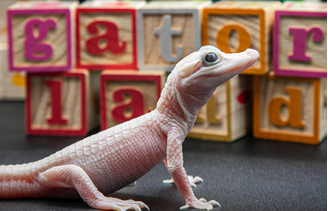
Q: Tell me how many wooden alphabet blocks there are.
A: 9